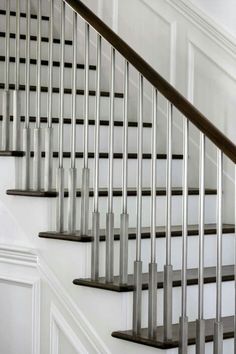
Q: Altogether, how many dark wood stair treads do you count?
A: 10